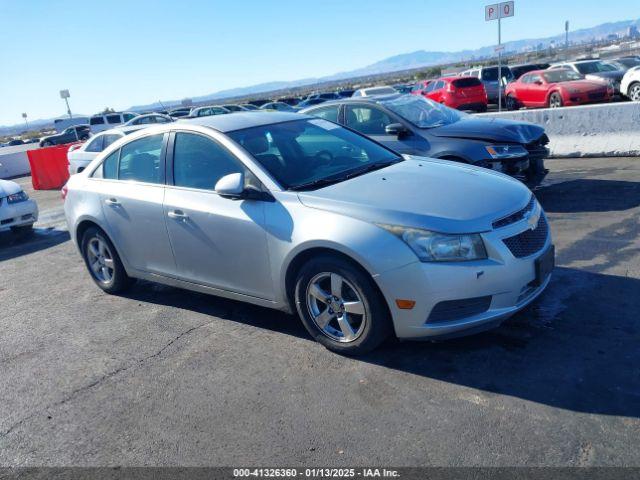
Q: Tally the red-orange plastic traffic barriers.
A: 1